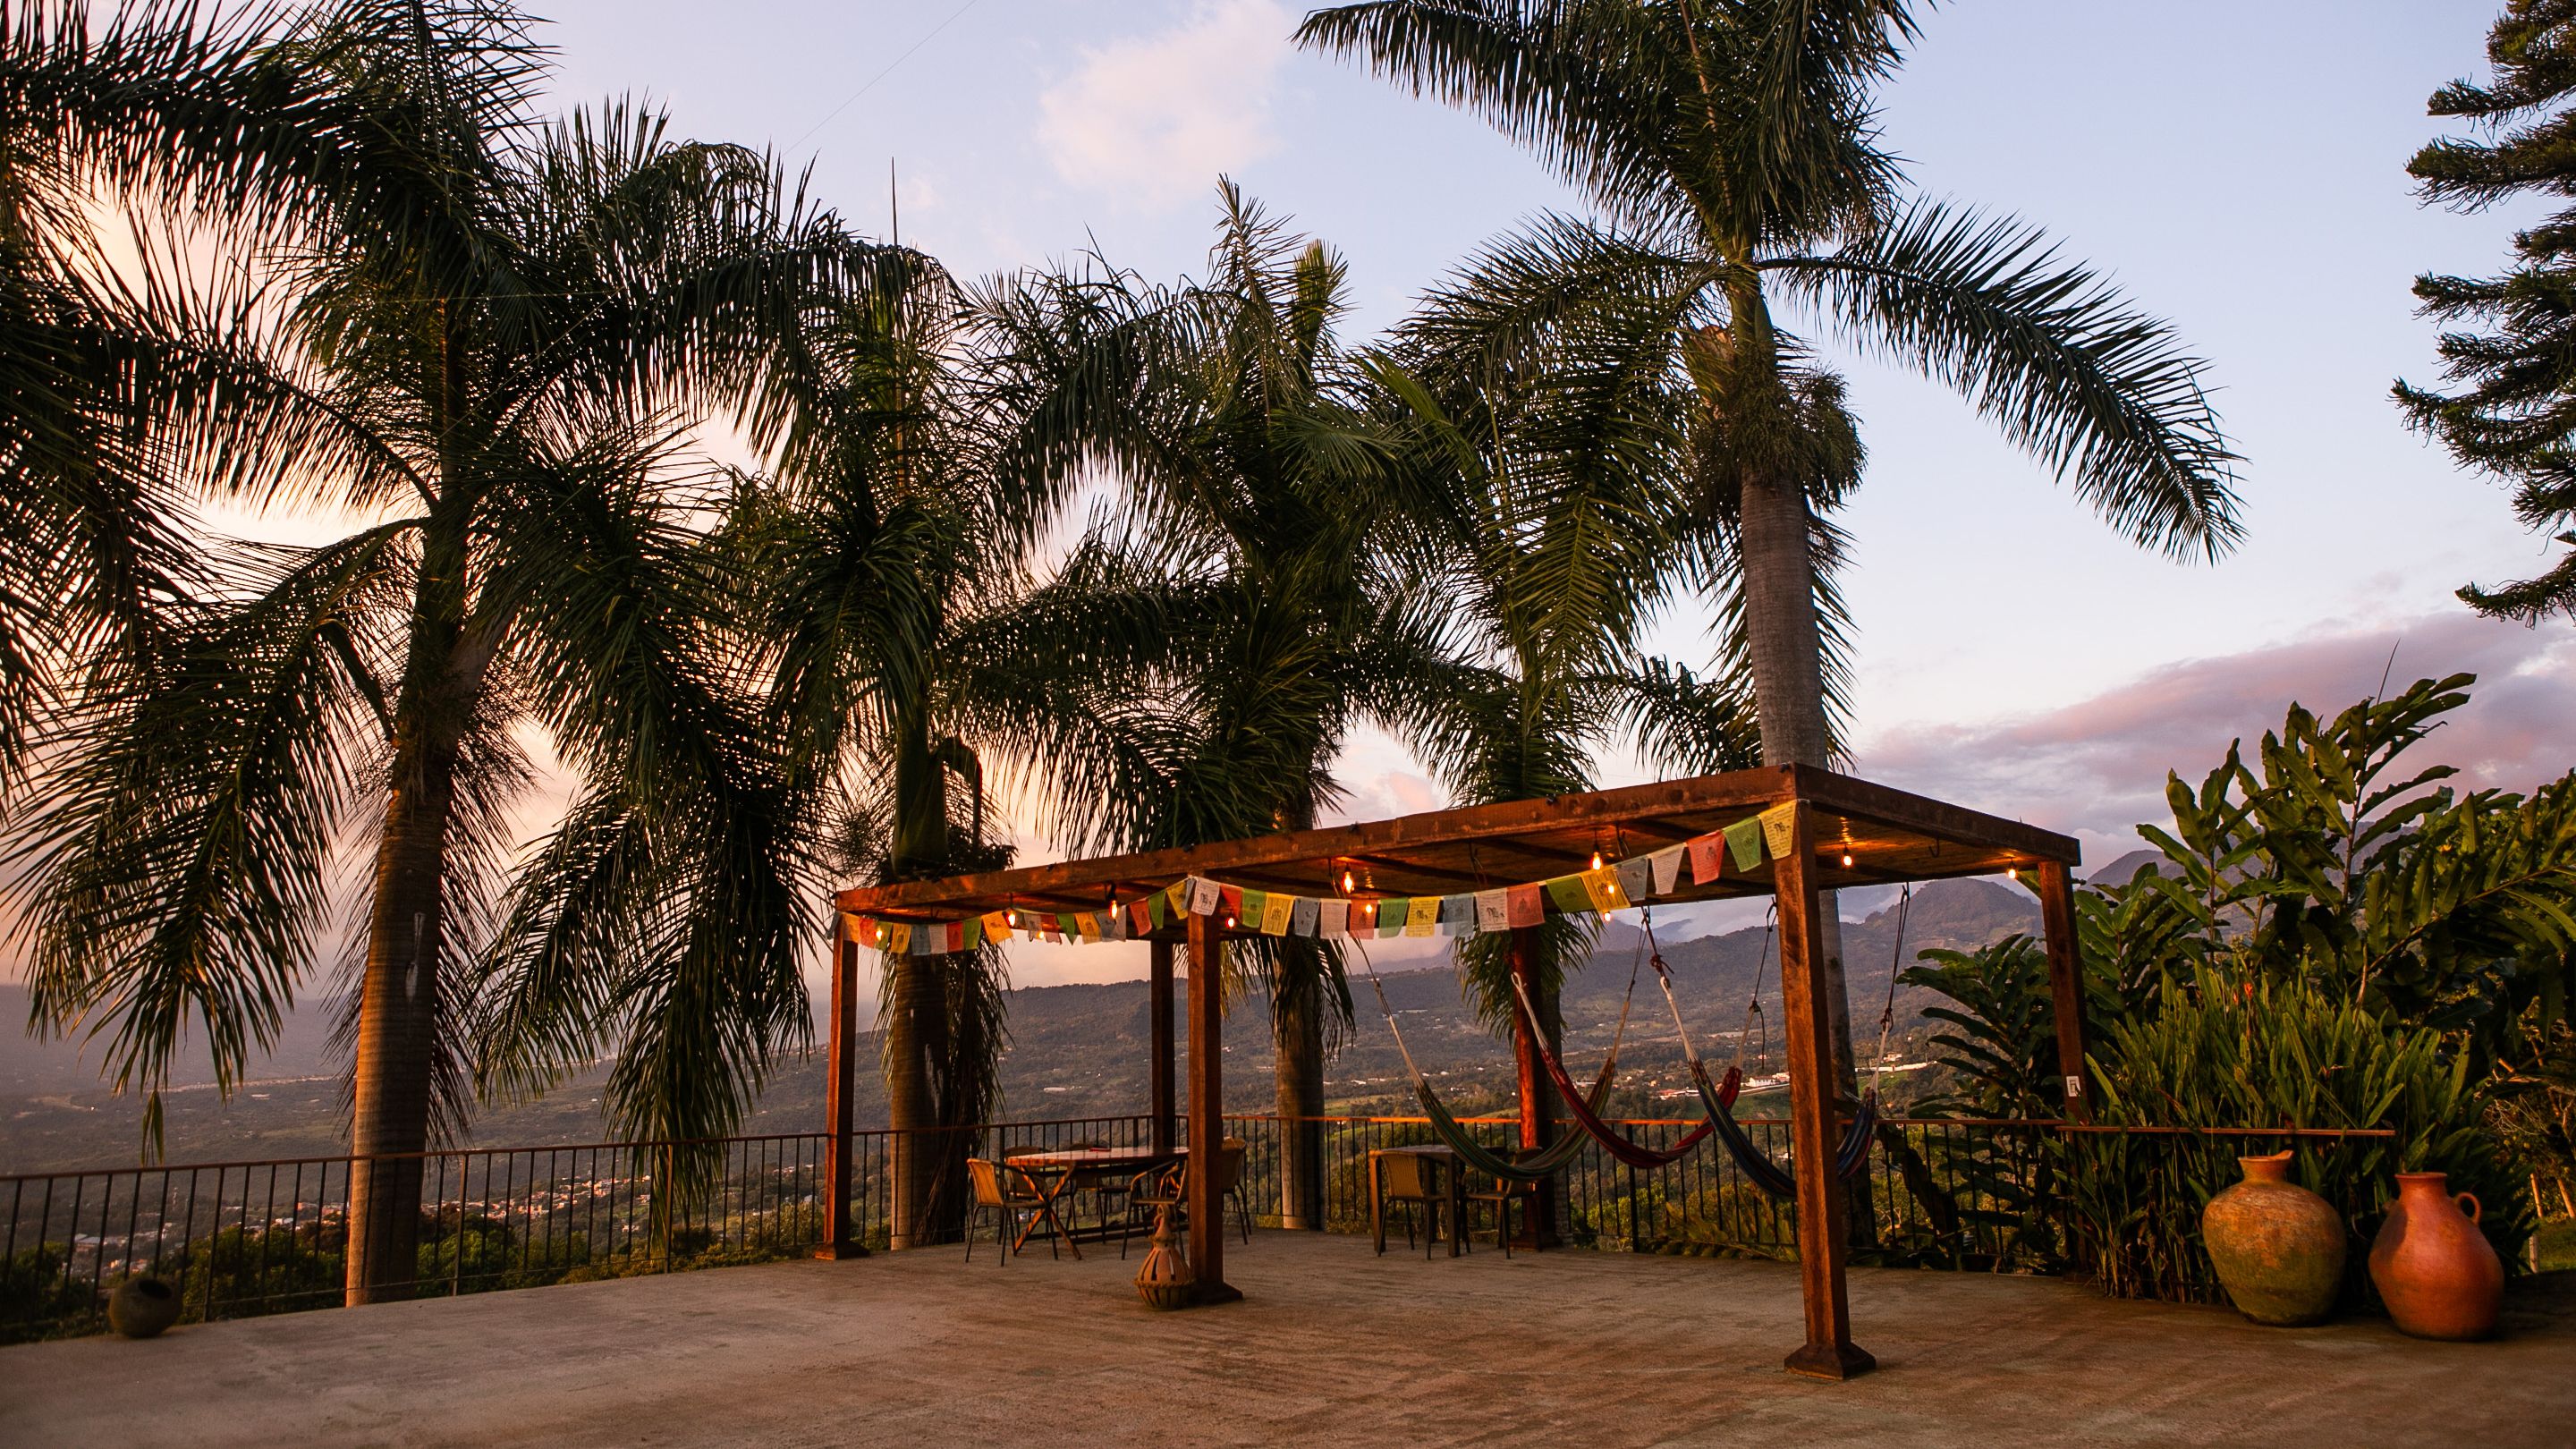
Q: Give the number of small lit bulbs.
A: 12